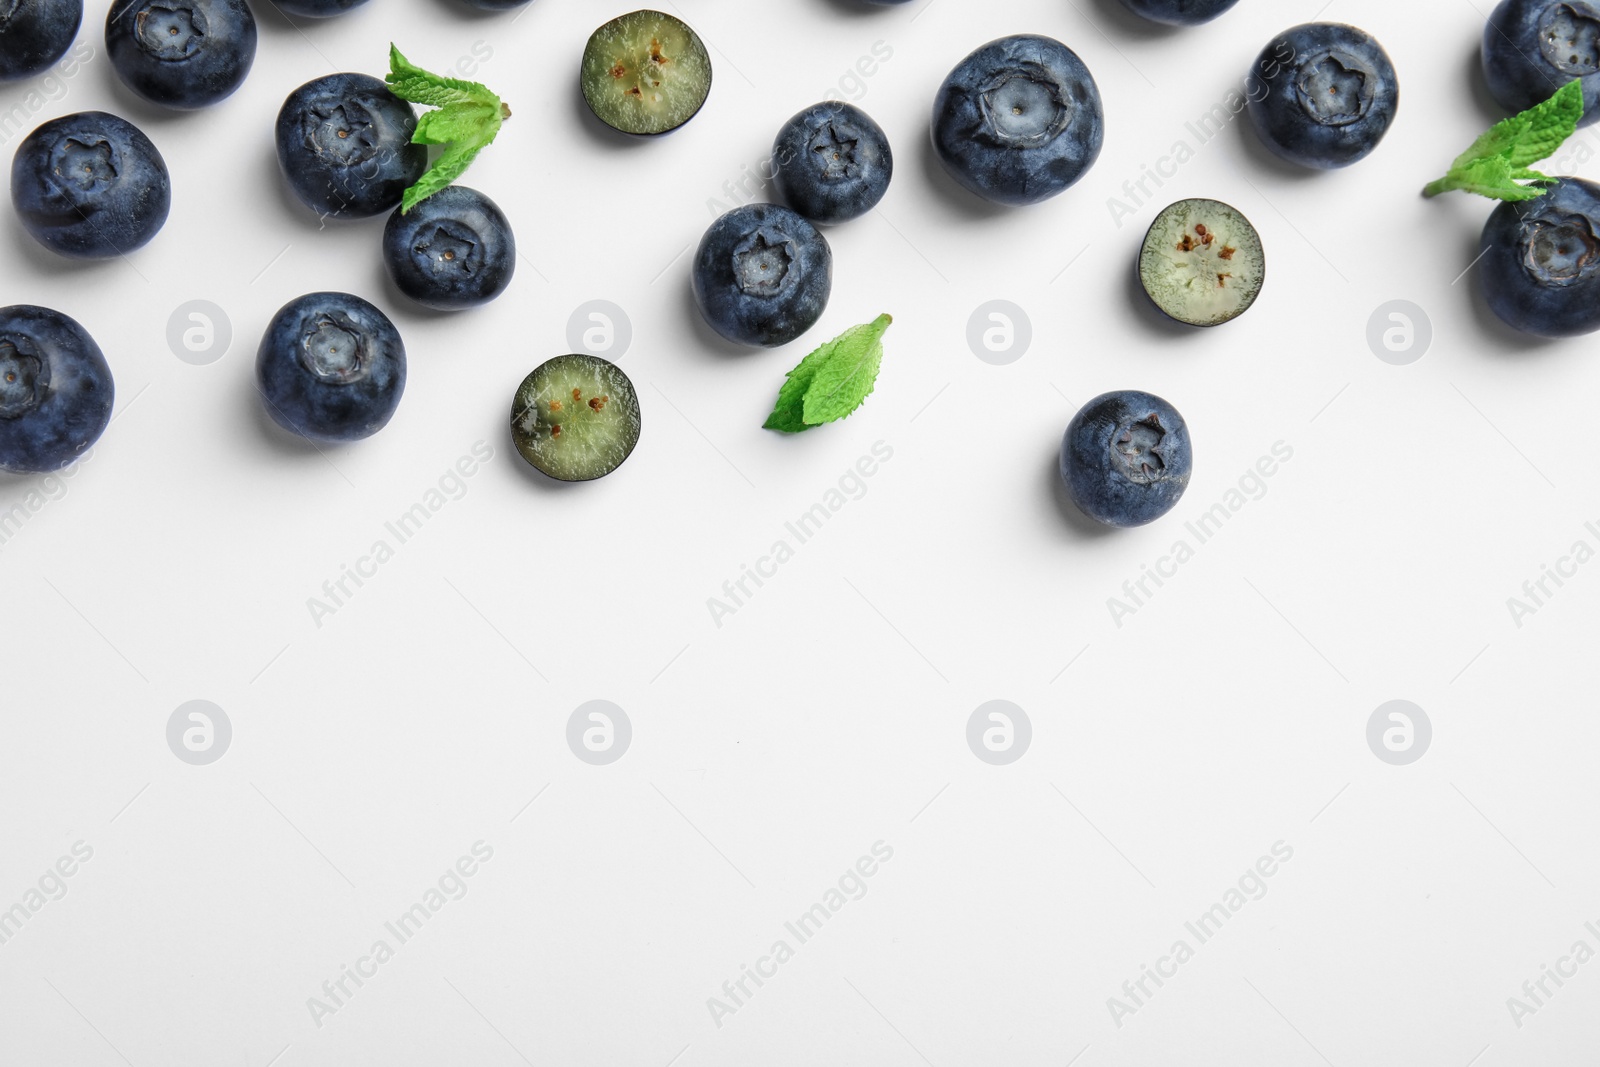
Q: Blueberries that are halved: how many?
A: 3